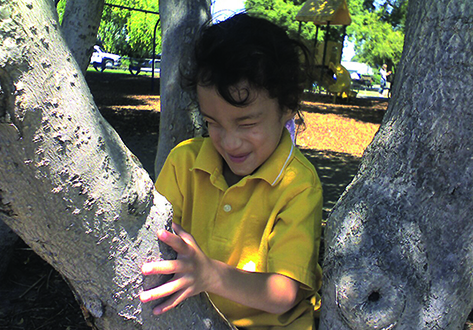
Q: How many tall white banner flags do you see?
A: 0